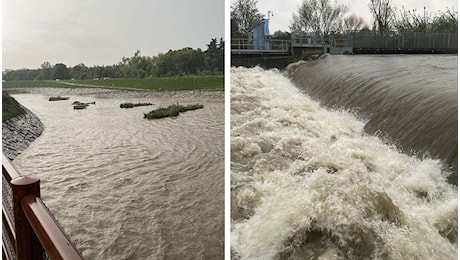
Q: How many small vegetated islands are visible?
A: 4